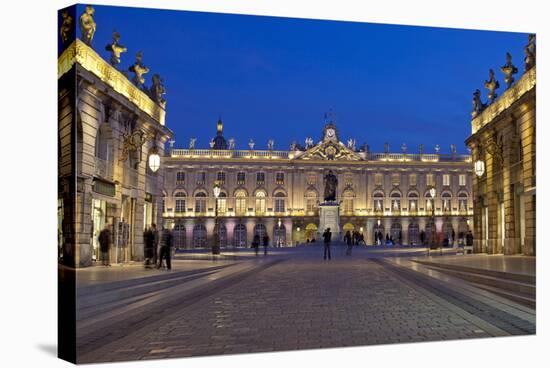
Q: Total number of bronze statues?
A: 1